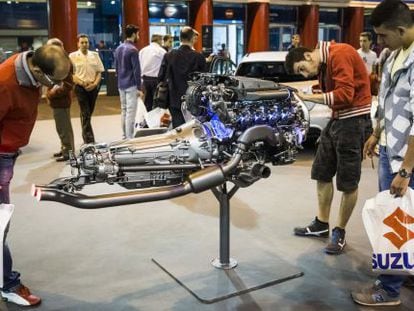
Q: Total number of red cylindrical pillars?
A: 6